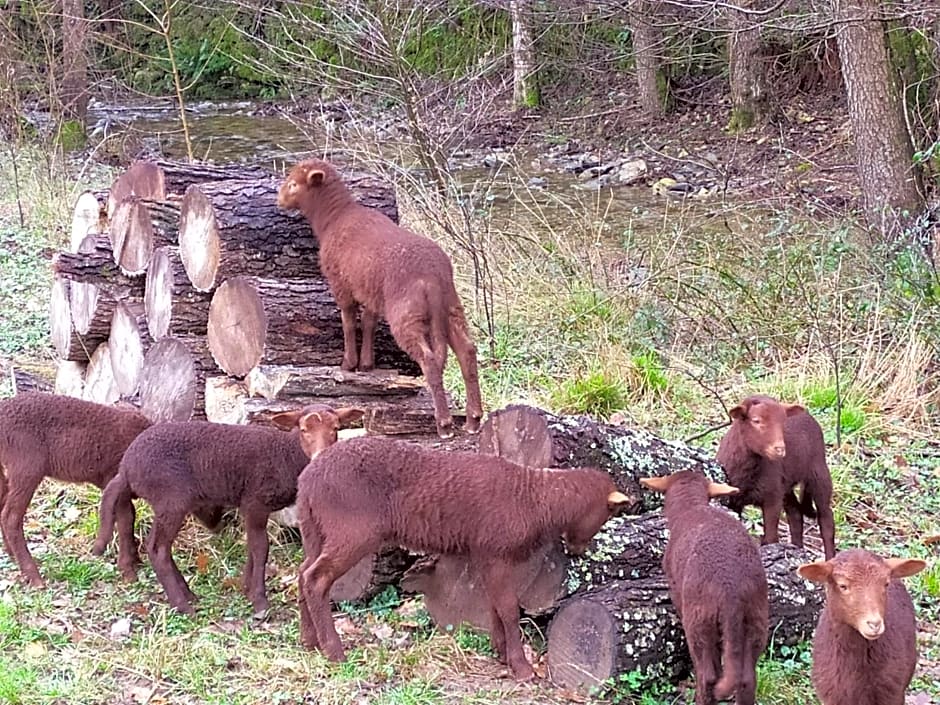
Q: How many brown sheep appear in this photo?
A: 7